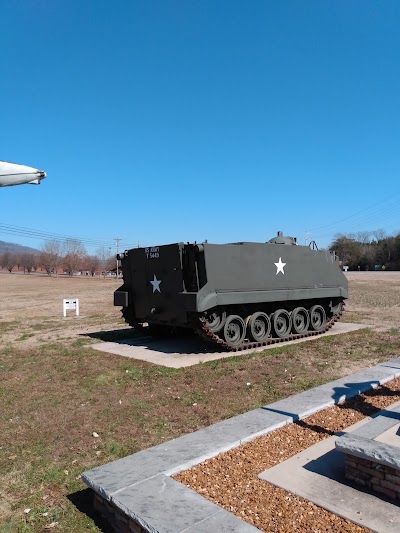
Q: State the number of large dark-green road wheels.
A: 5